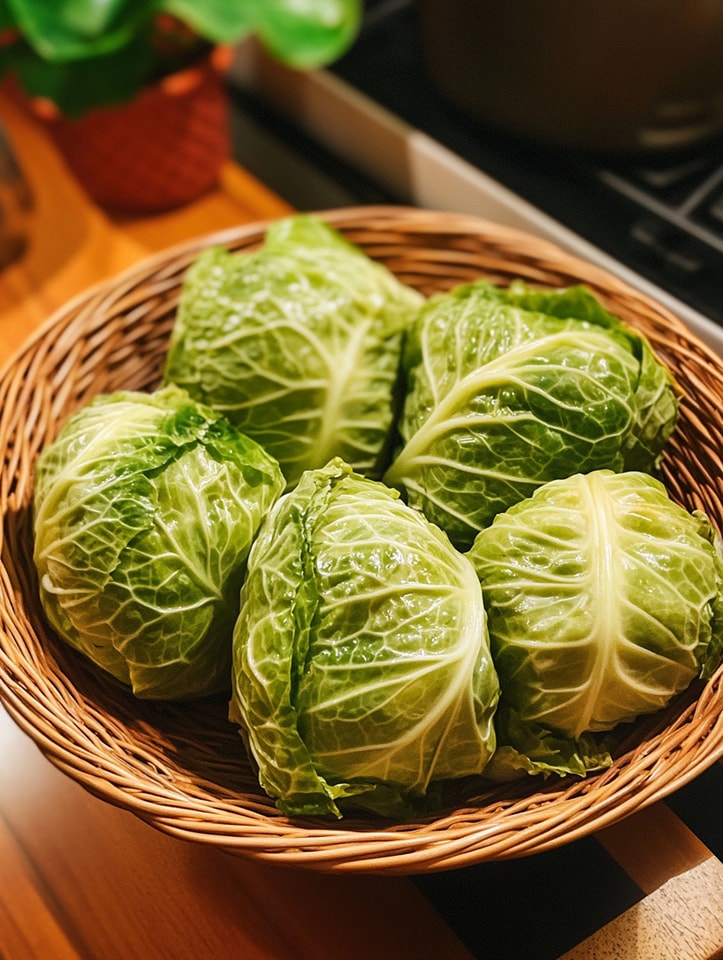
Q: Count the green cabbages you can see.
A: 5